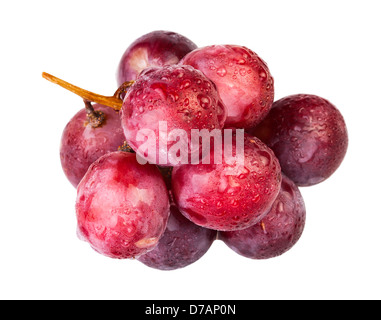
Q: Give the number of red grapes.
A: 9